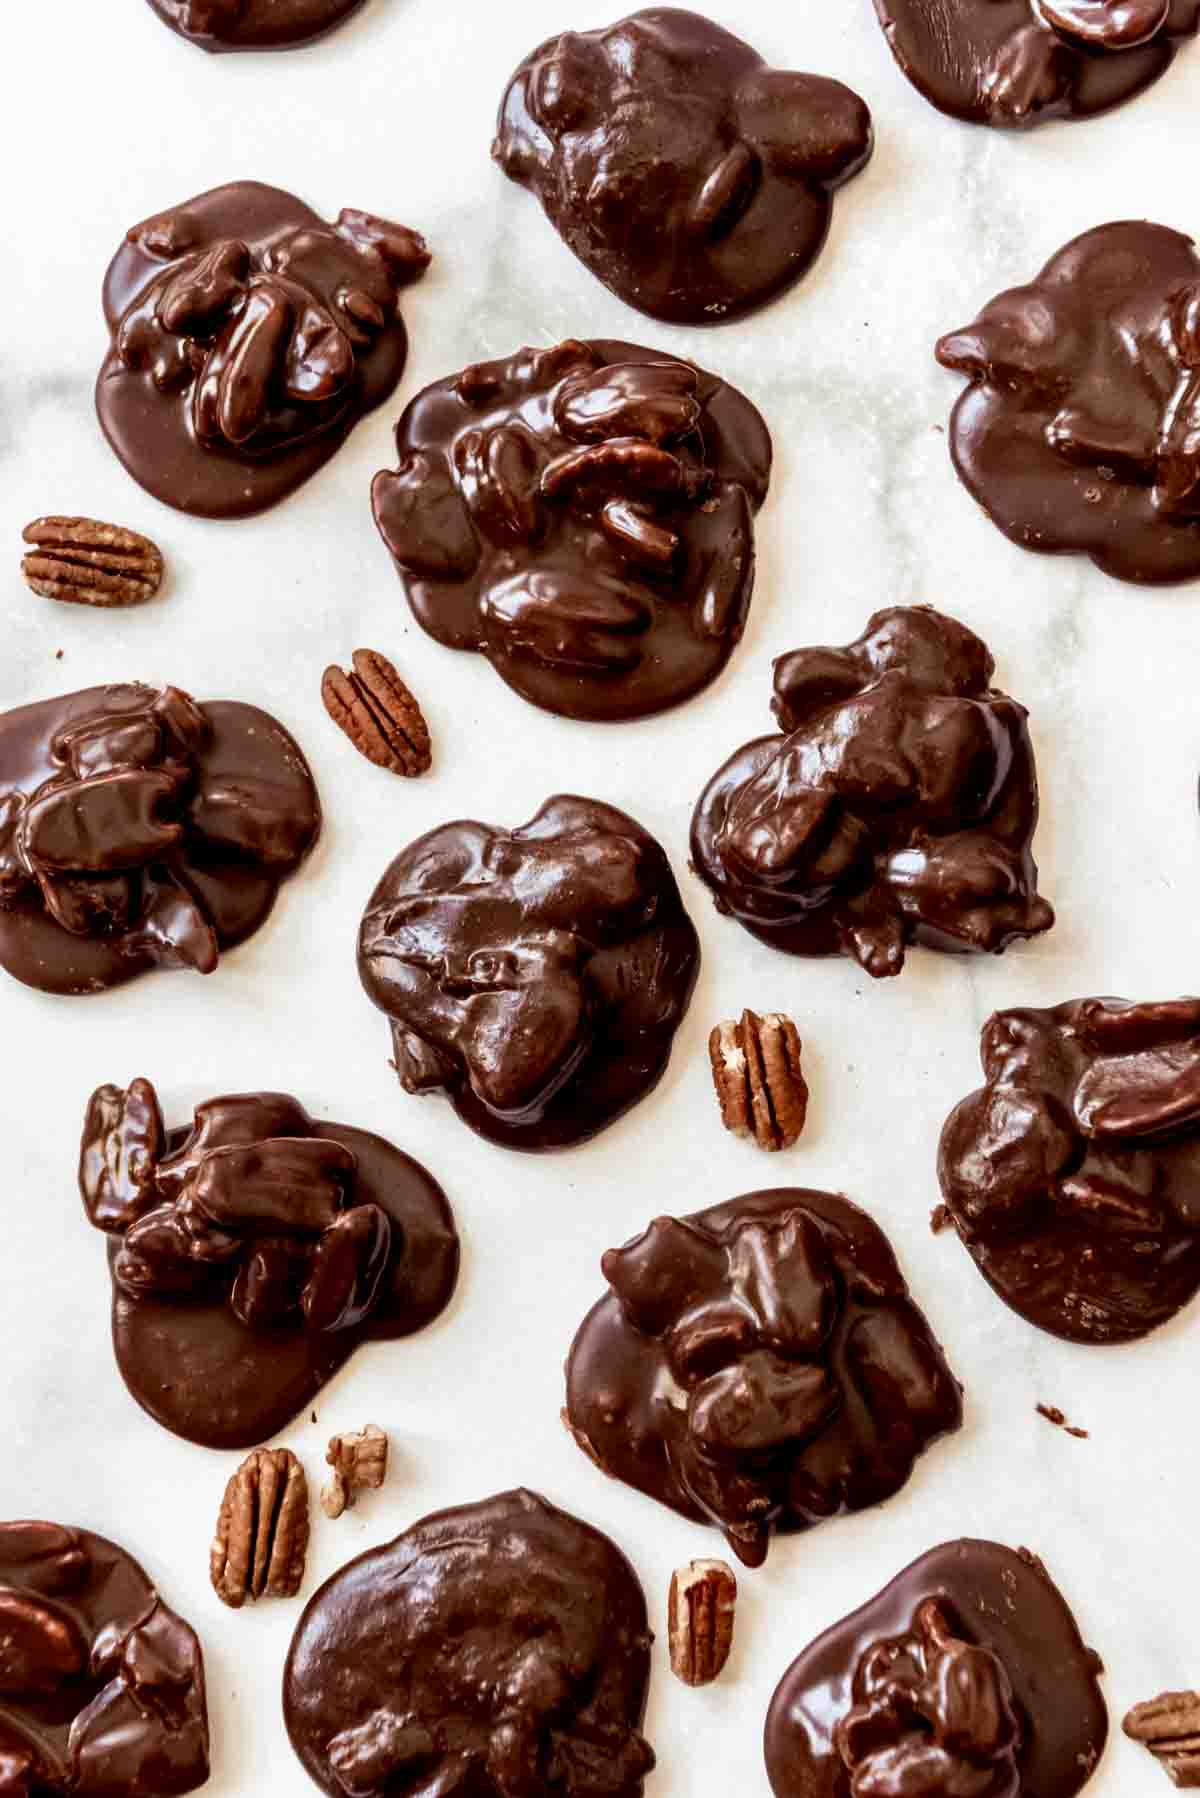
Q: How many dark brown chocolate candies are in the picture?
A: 15